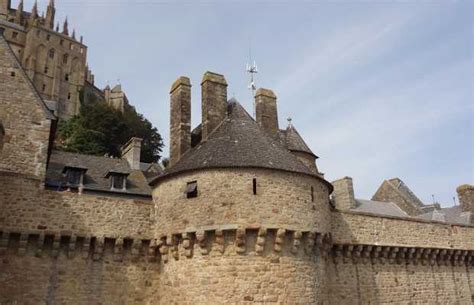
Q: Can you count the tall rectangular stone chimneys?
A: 3